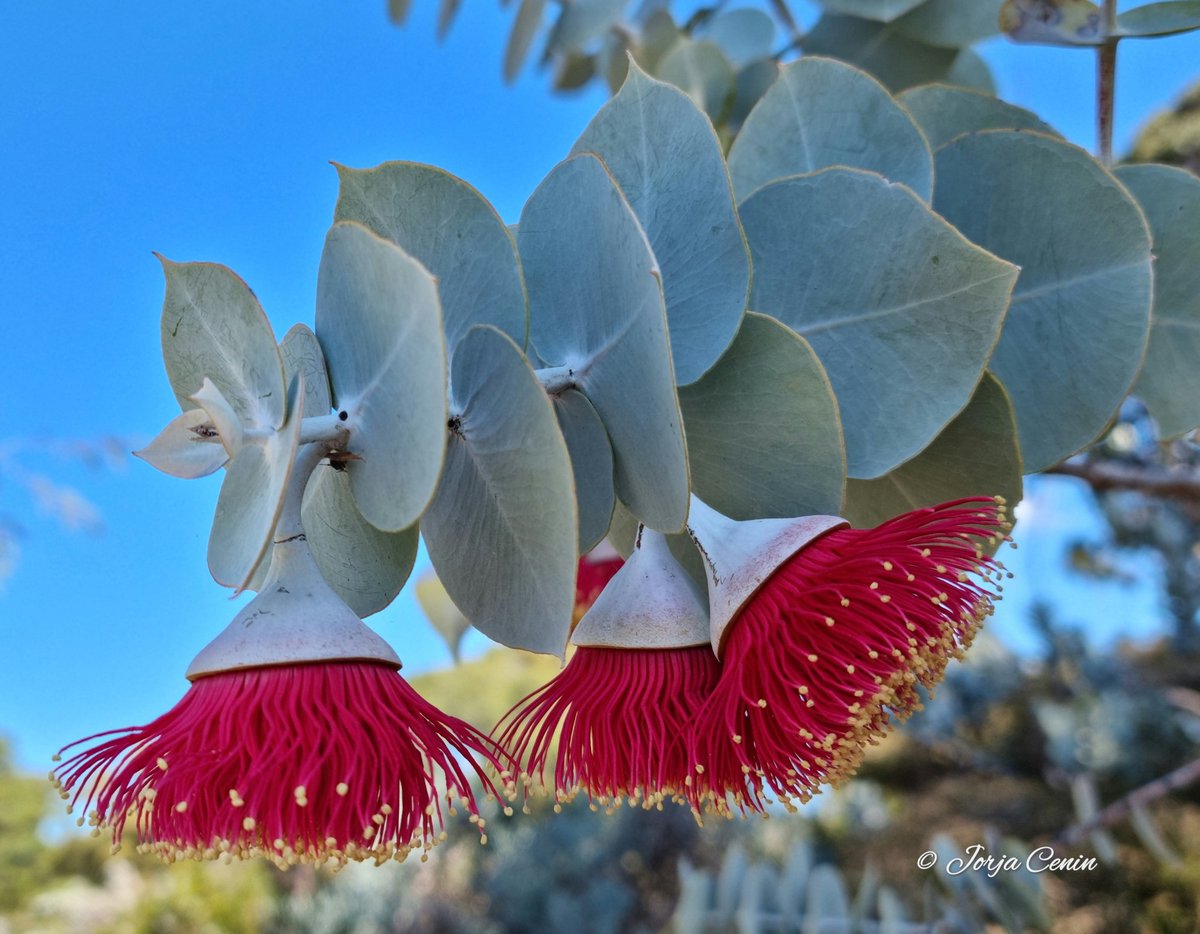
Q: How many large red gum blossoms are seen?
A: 3